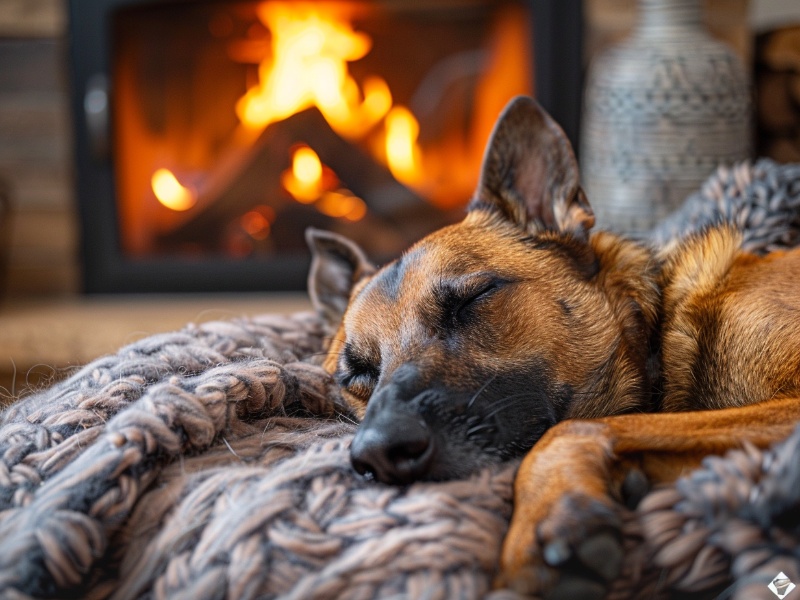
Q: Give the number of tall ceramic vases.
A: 1